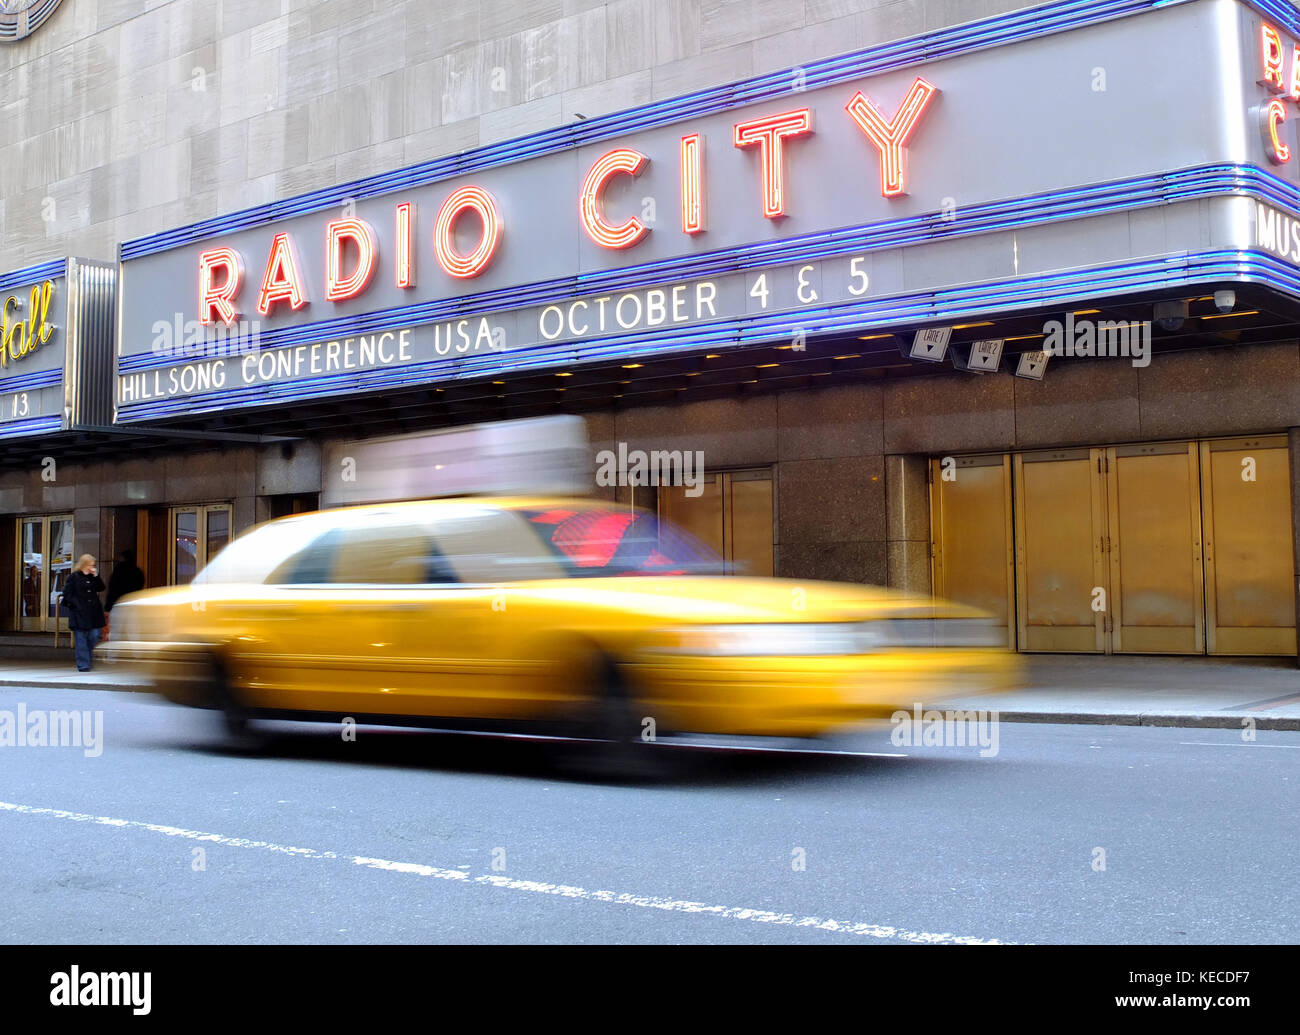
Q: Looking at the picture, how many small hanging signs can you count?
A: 3